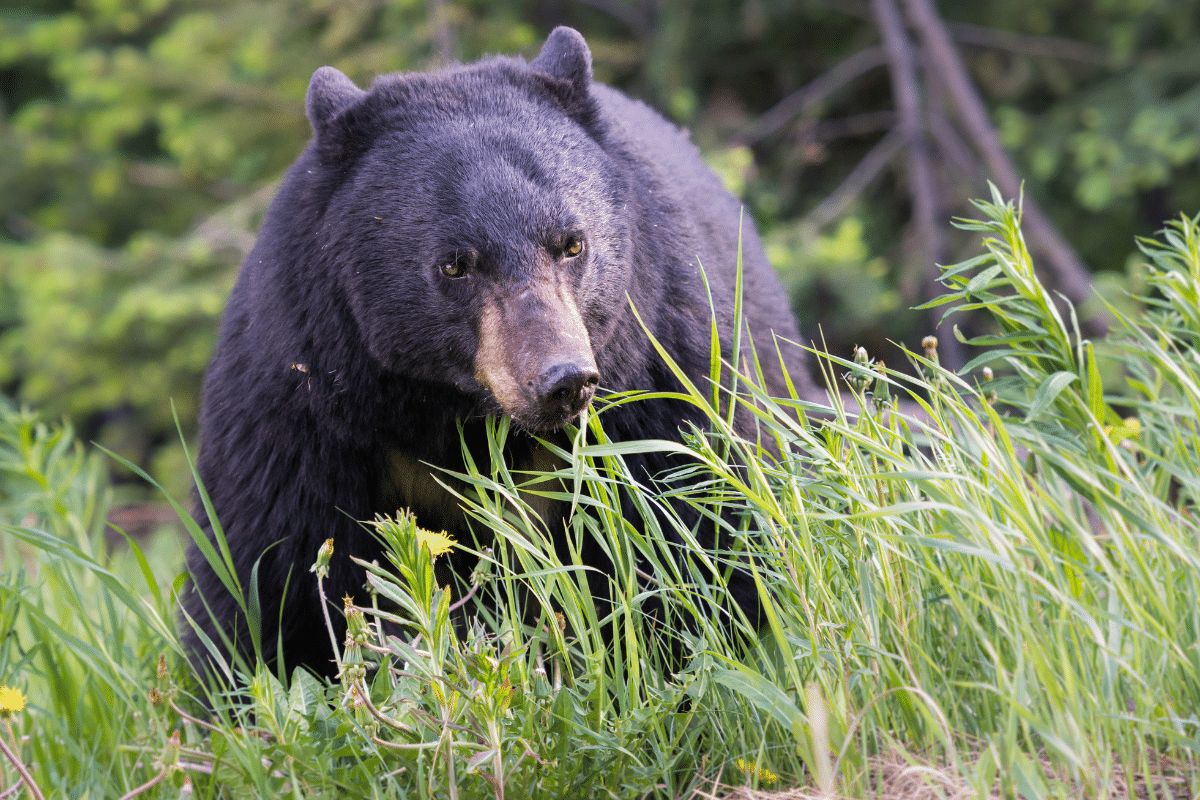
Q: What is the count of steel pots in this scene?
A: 0